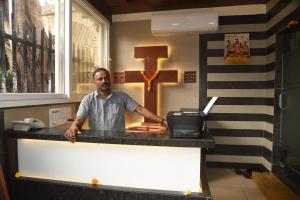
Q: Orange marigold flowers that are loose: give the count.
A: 1